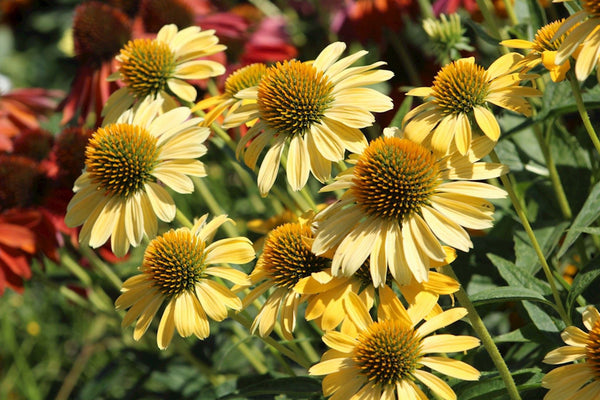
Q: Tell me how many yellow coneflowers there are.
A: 13